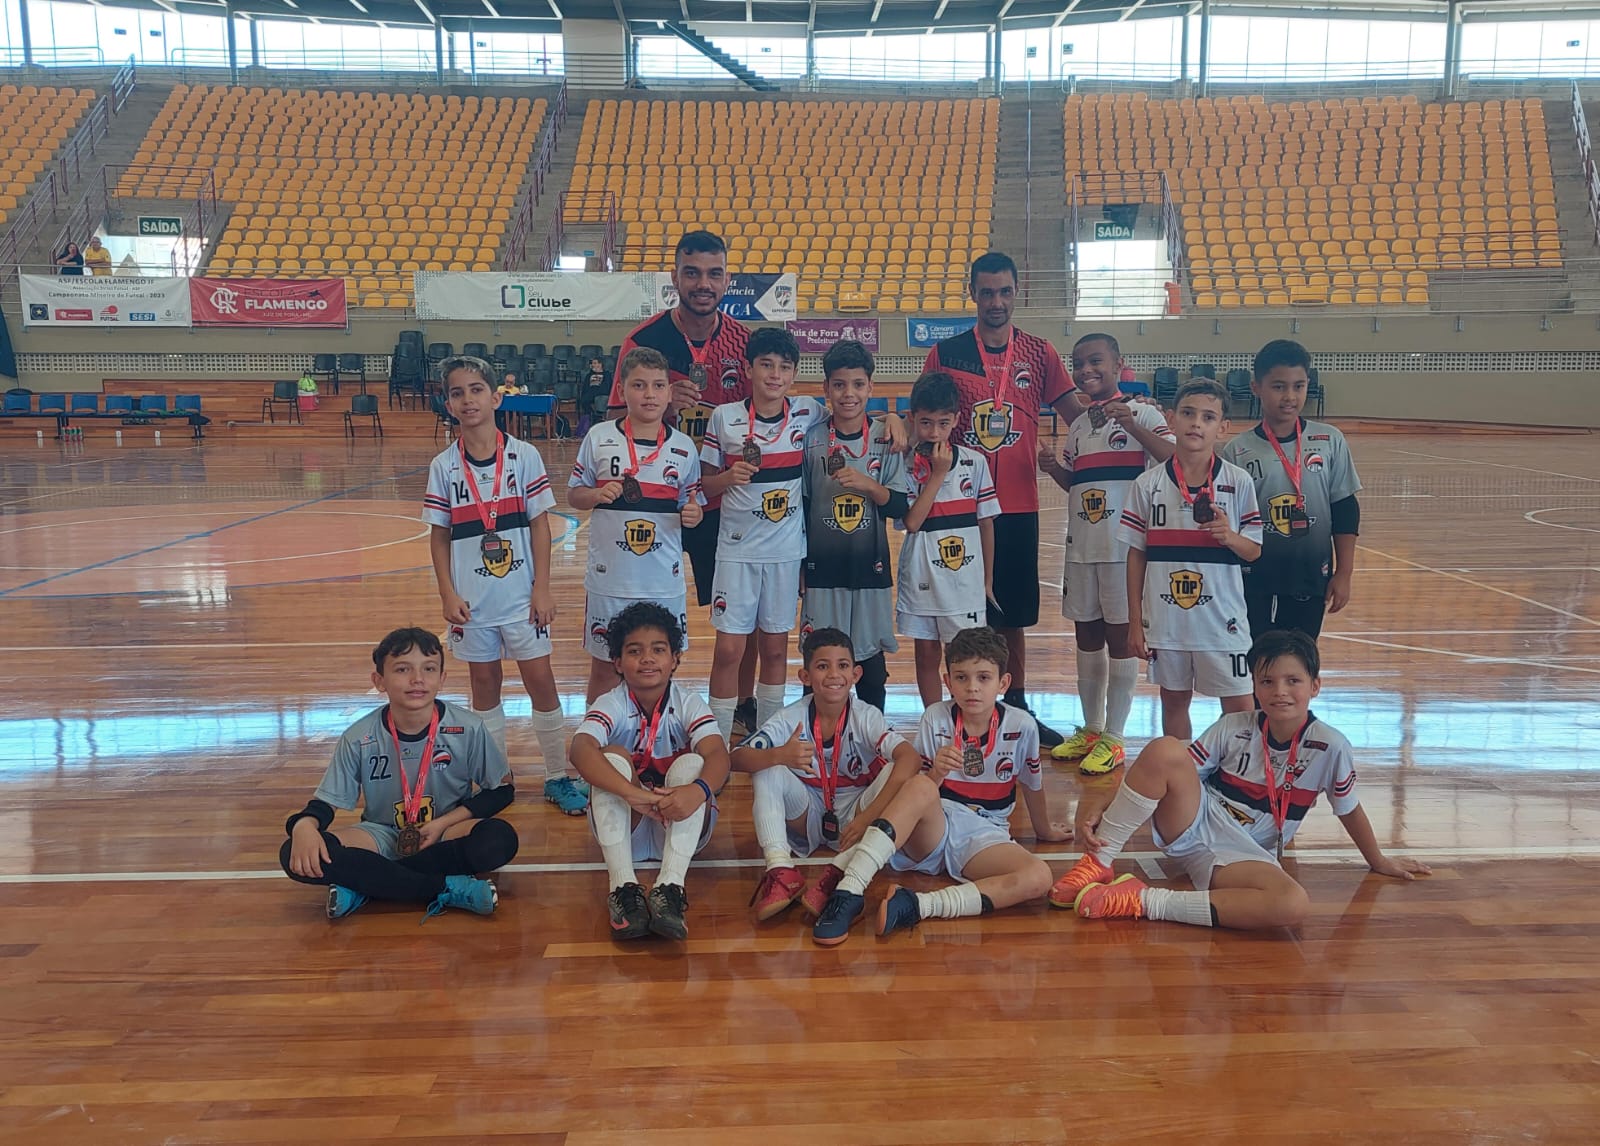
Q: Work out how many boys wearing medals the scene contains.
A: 13